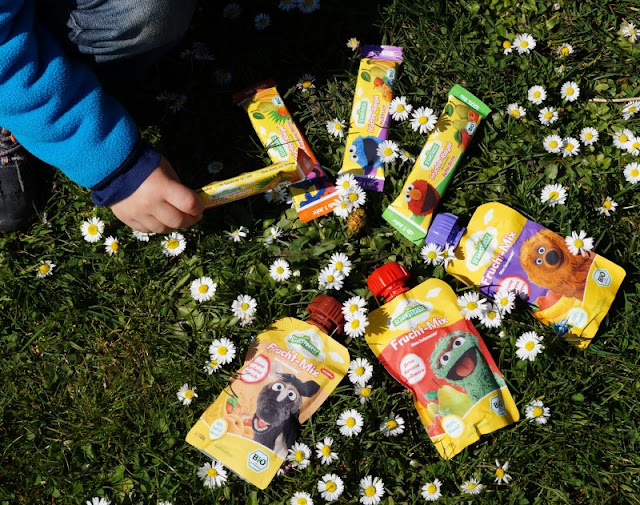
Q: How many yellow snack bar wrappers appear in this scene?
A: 4